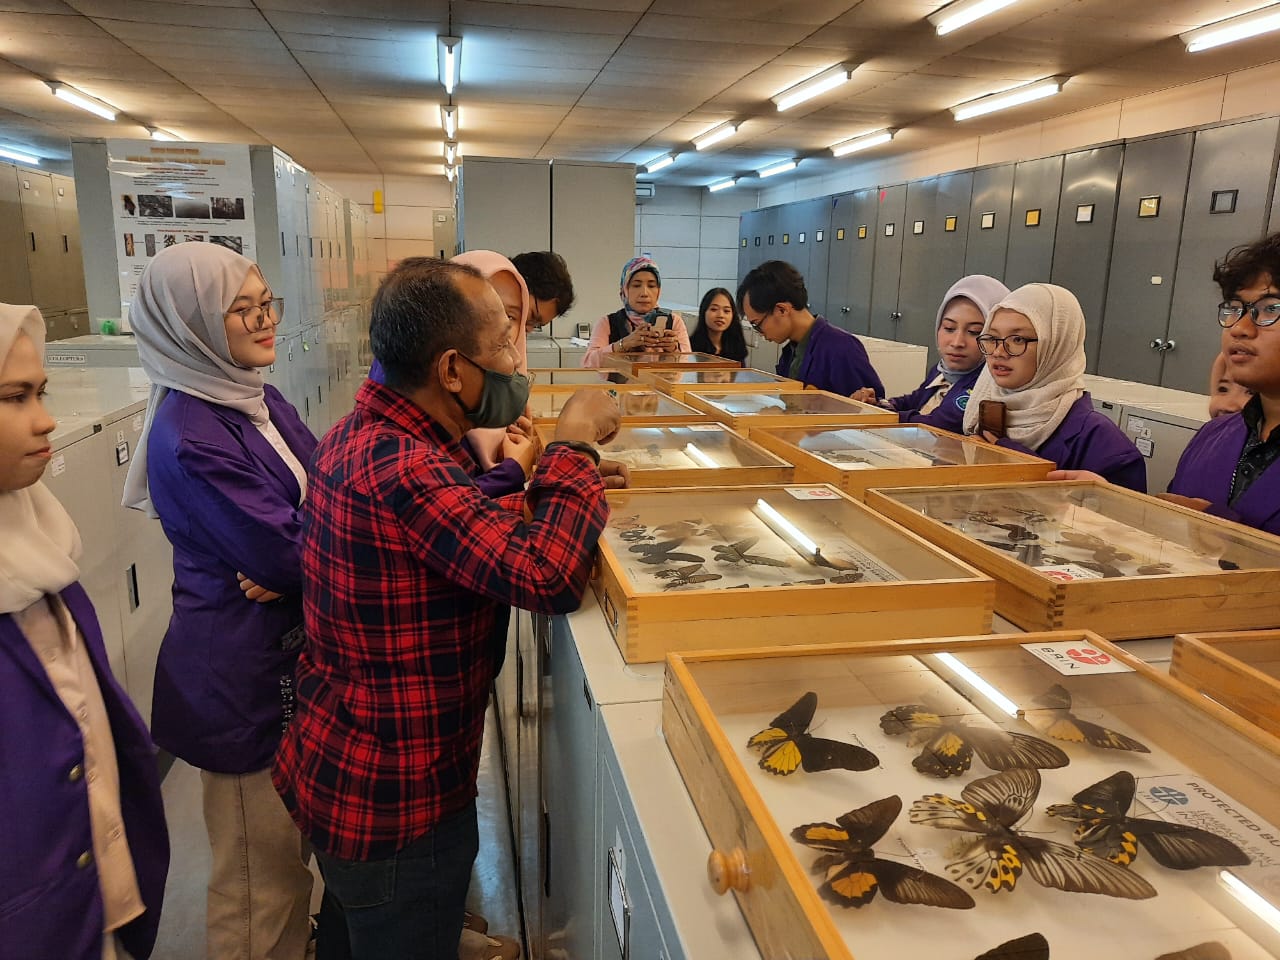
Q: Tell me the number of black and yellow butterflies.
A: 6